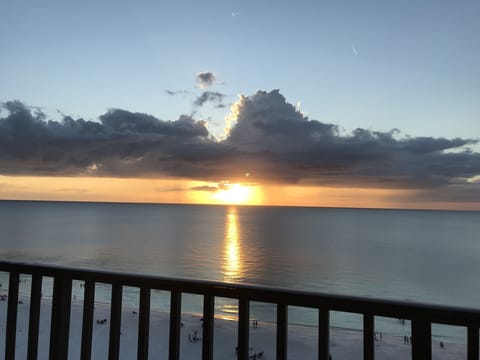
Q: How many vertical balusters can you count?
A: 14